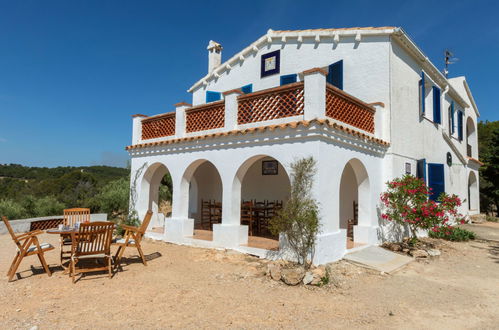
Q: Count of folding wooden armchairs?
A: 4